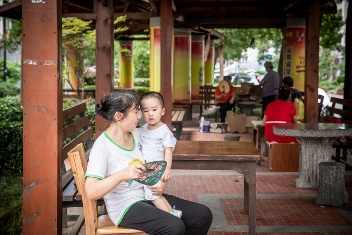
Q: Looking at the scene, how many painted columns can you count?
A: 7